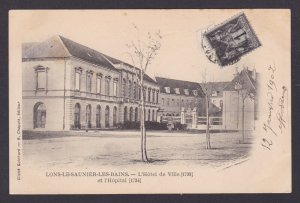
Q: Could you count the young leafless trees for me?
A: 3